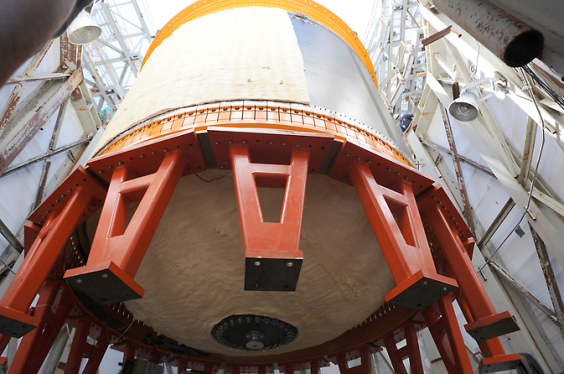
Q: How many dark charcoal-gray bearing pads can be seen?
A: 6